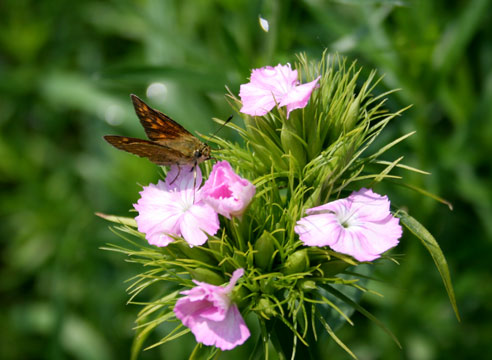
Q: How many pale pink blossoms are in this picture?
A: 5